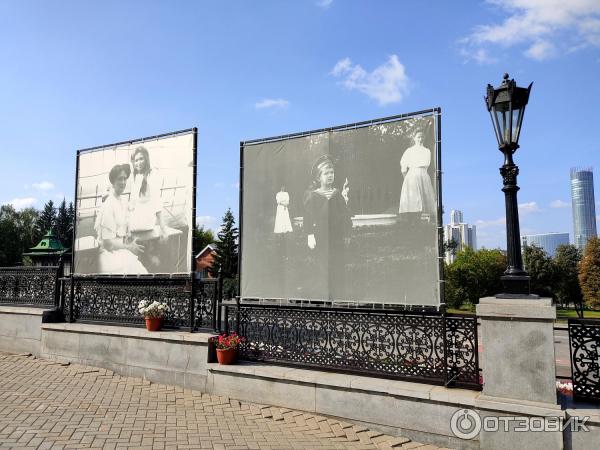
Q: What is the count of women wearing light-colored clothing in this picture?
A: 4